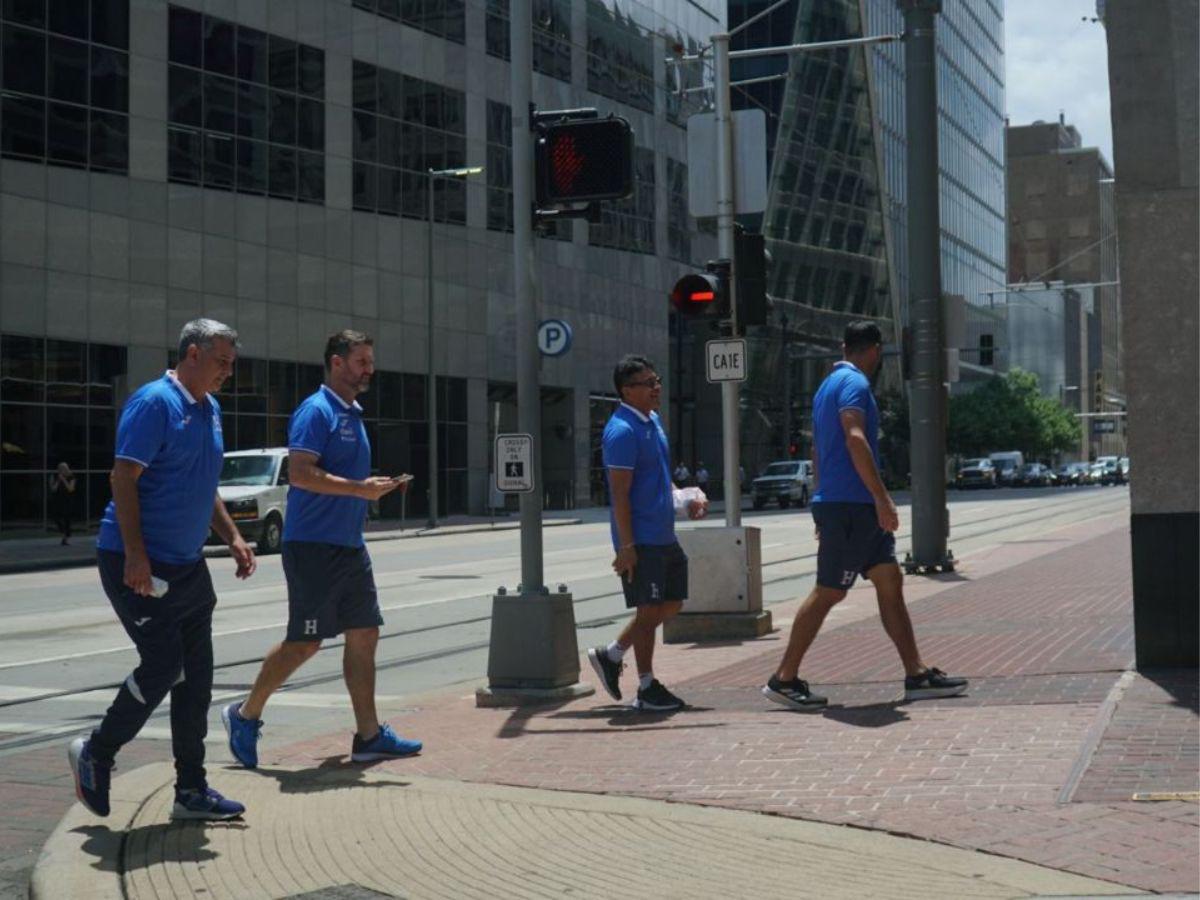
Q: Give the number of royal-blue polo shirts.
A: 4